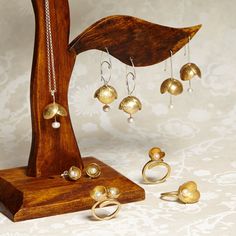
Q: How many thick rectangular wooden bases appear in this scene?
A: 1